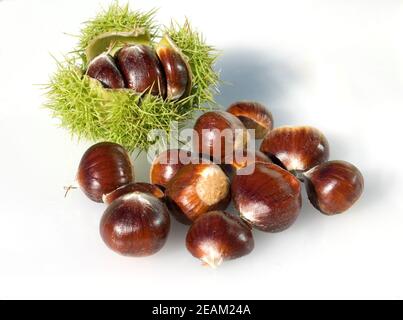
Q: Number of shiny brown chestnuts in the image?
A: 15